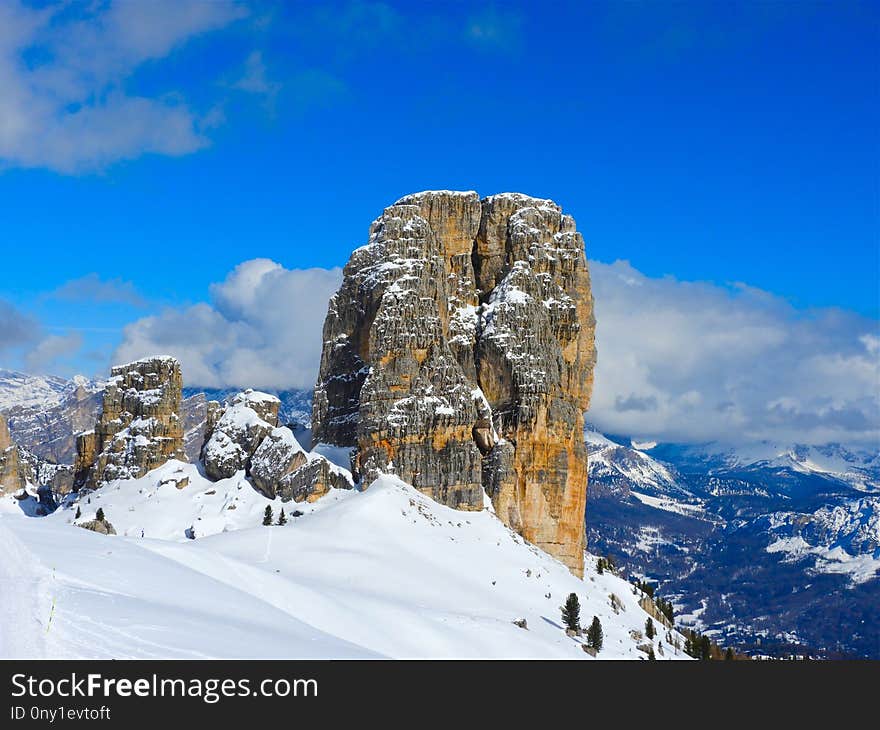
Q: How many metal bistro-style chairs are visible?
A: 0